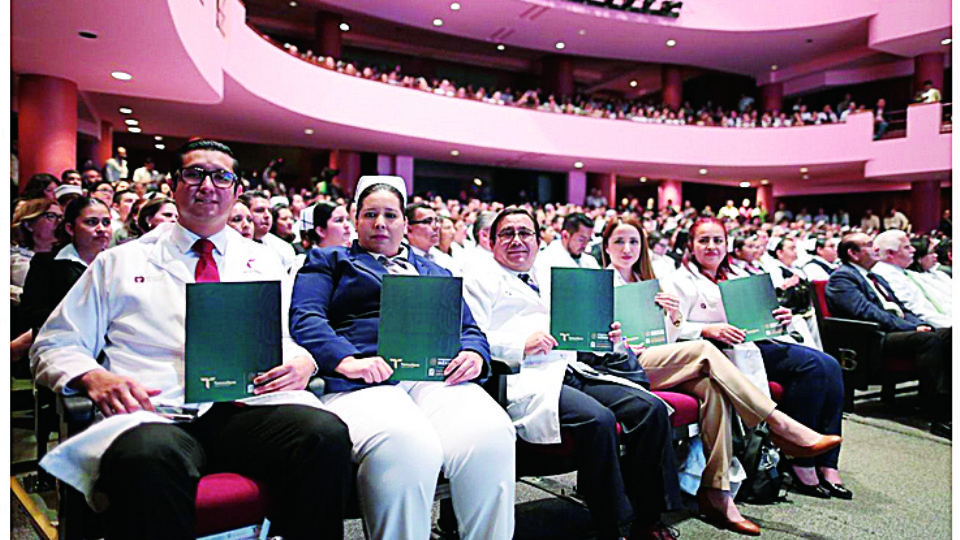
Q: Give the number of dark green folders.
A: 5